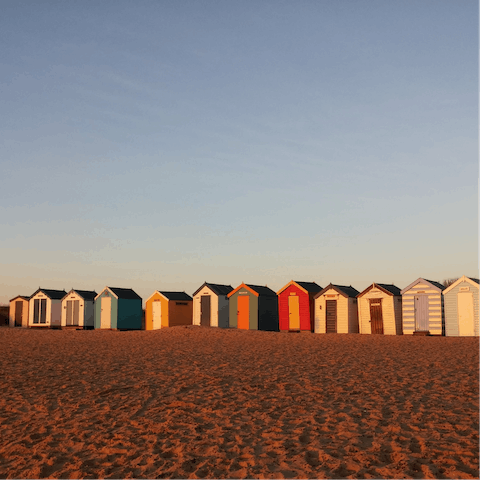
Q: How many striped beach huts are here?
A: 1